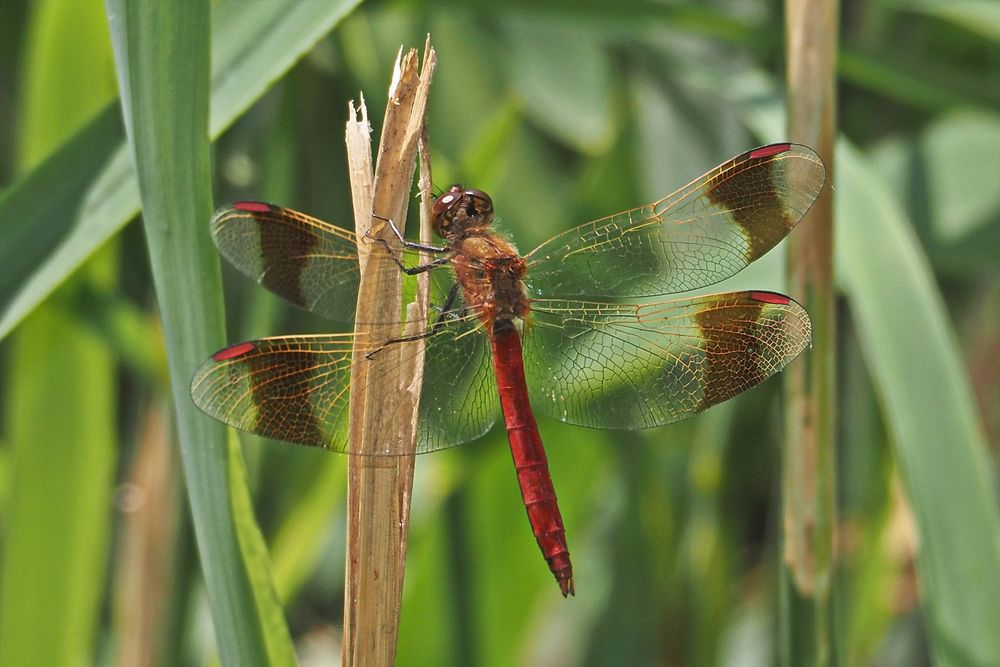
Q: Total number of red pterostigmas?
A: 4